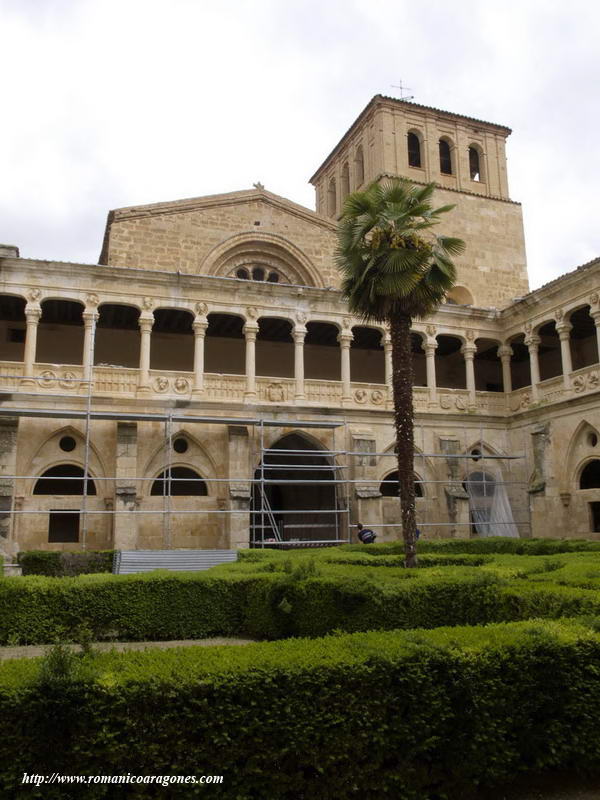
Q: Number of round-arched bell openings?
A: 6